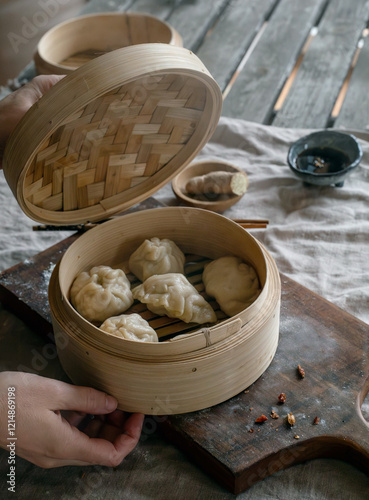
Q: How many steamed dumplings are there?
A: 5